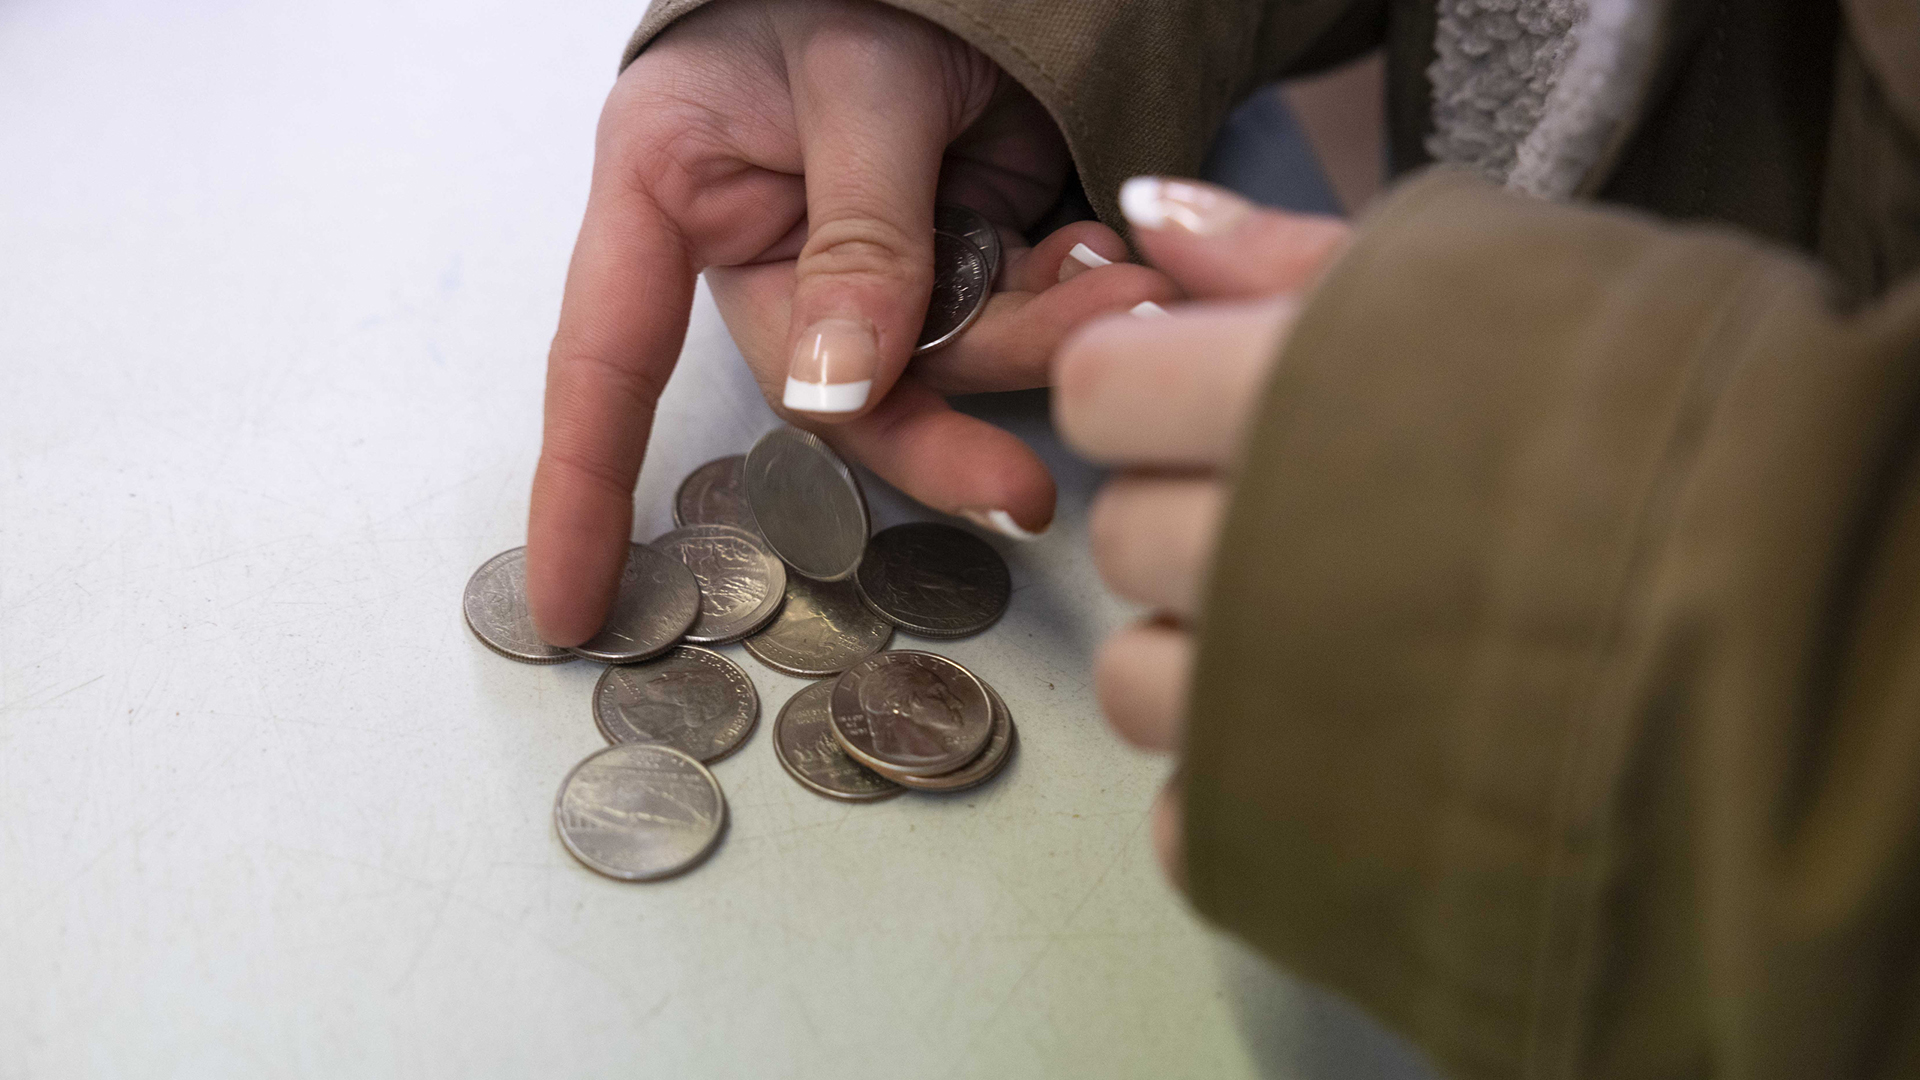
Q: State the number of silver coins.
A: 14